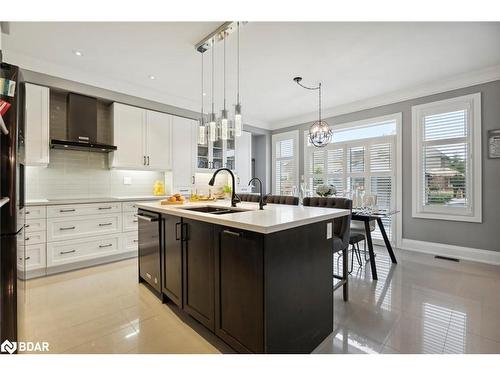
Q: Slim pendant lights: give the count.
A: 4